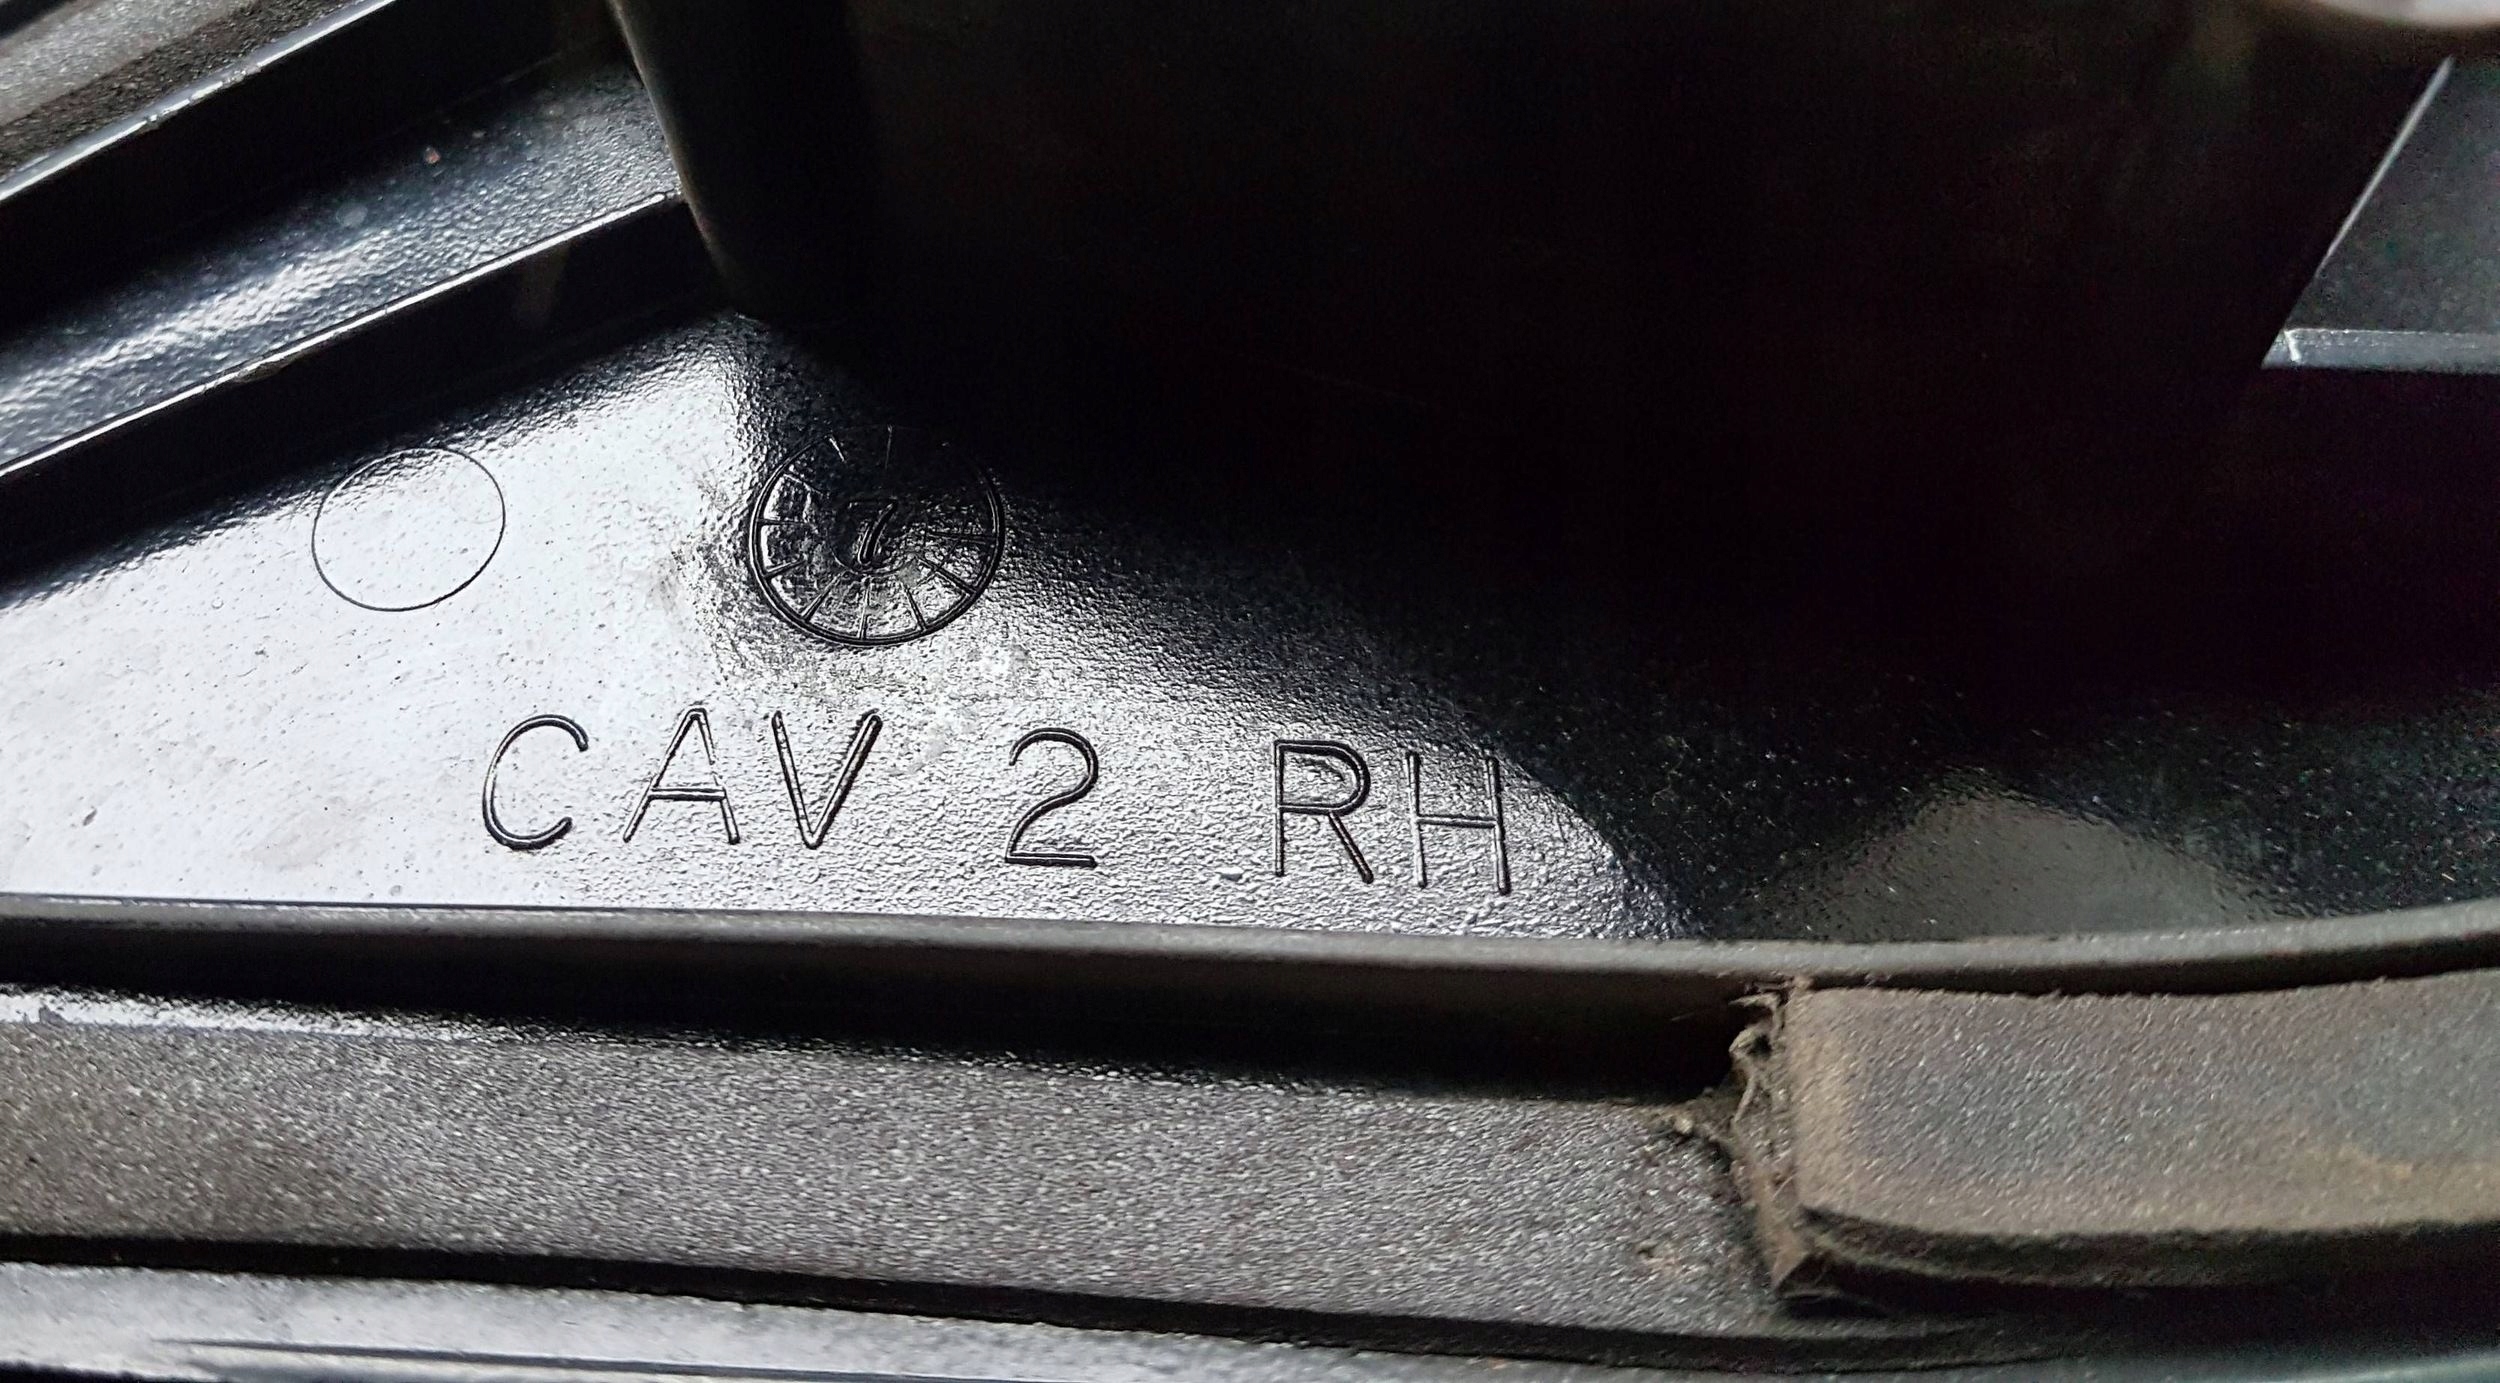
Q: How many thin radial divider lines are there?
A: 10